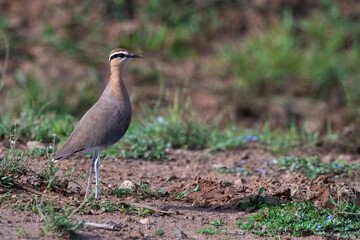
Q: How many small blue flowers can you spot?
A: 9